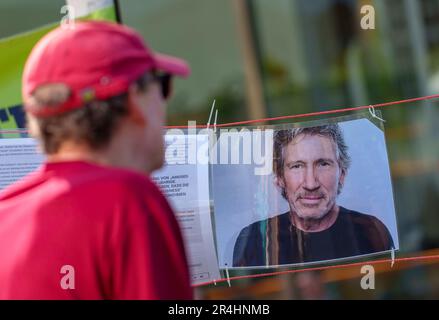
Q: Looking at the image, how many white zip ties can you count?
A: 6